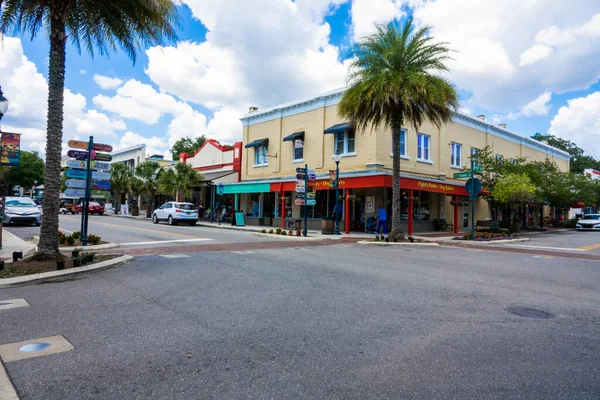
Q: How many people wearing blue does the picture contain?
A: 2